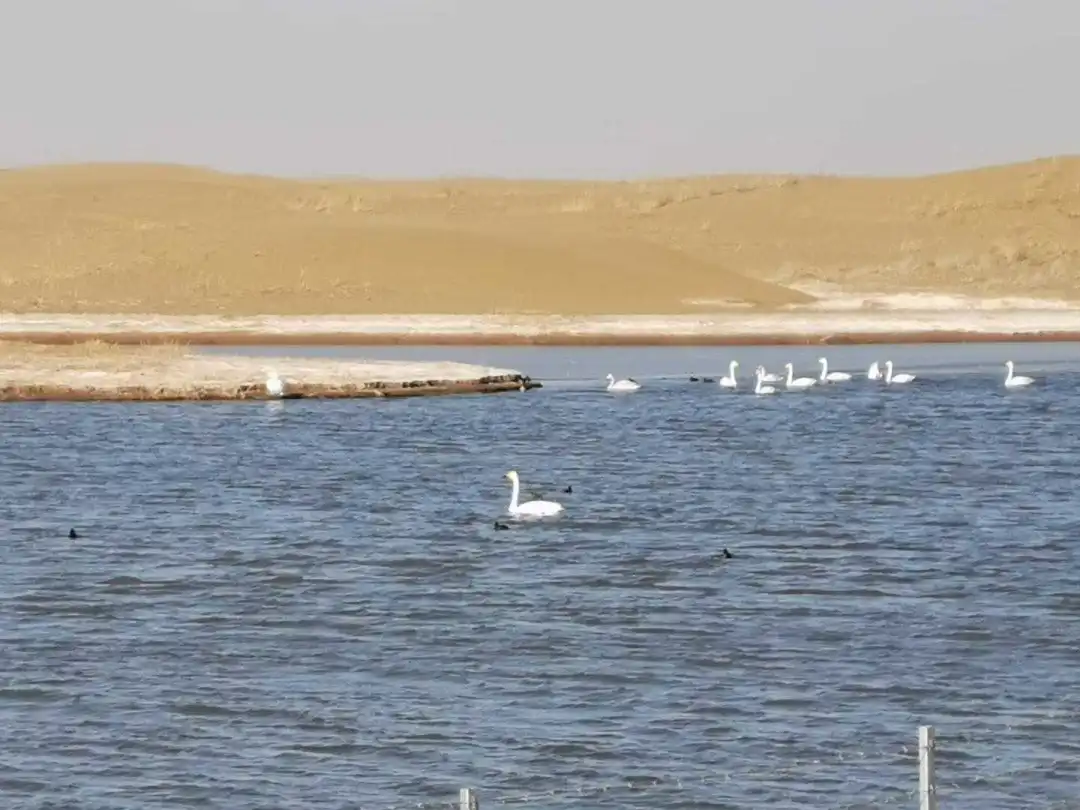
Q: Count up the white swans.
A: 11